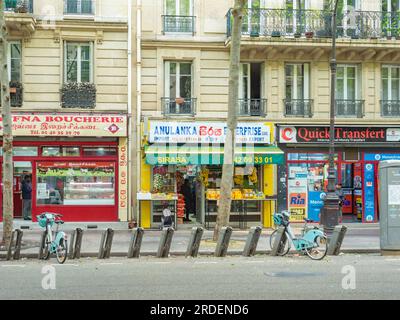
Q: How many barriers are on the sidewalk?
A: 11